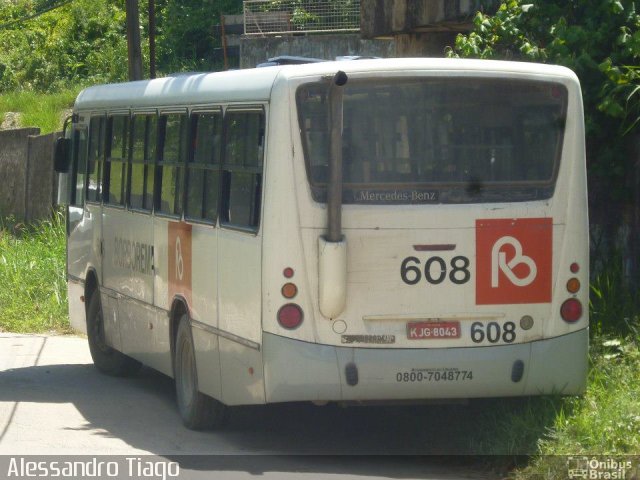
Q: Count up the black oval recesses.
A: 2